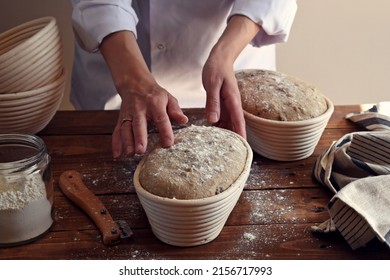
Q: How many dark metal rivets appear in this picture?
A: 2